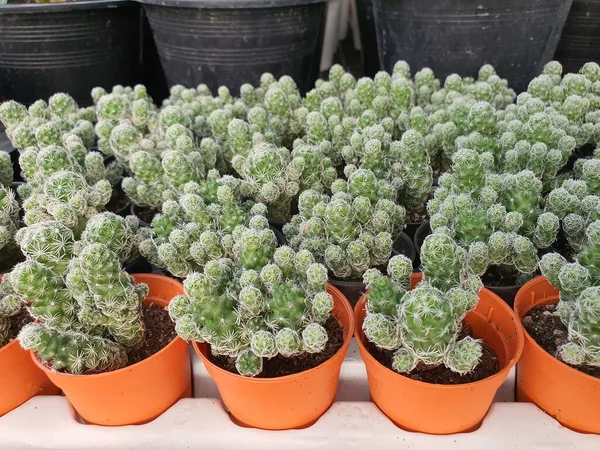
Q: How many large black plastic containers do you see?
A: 4